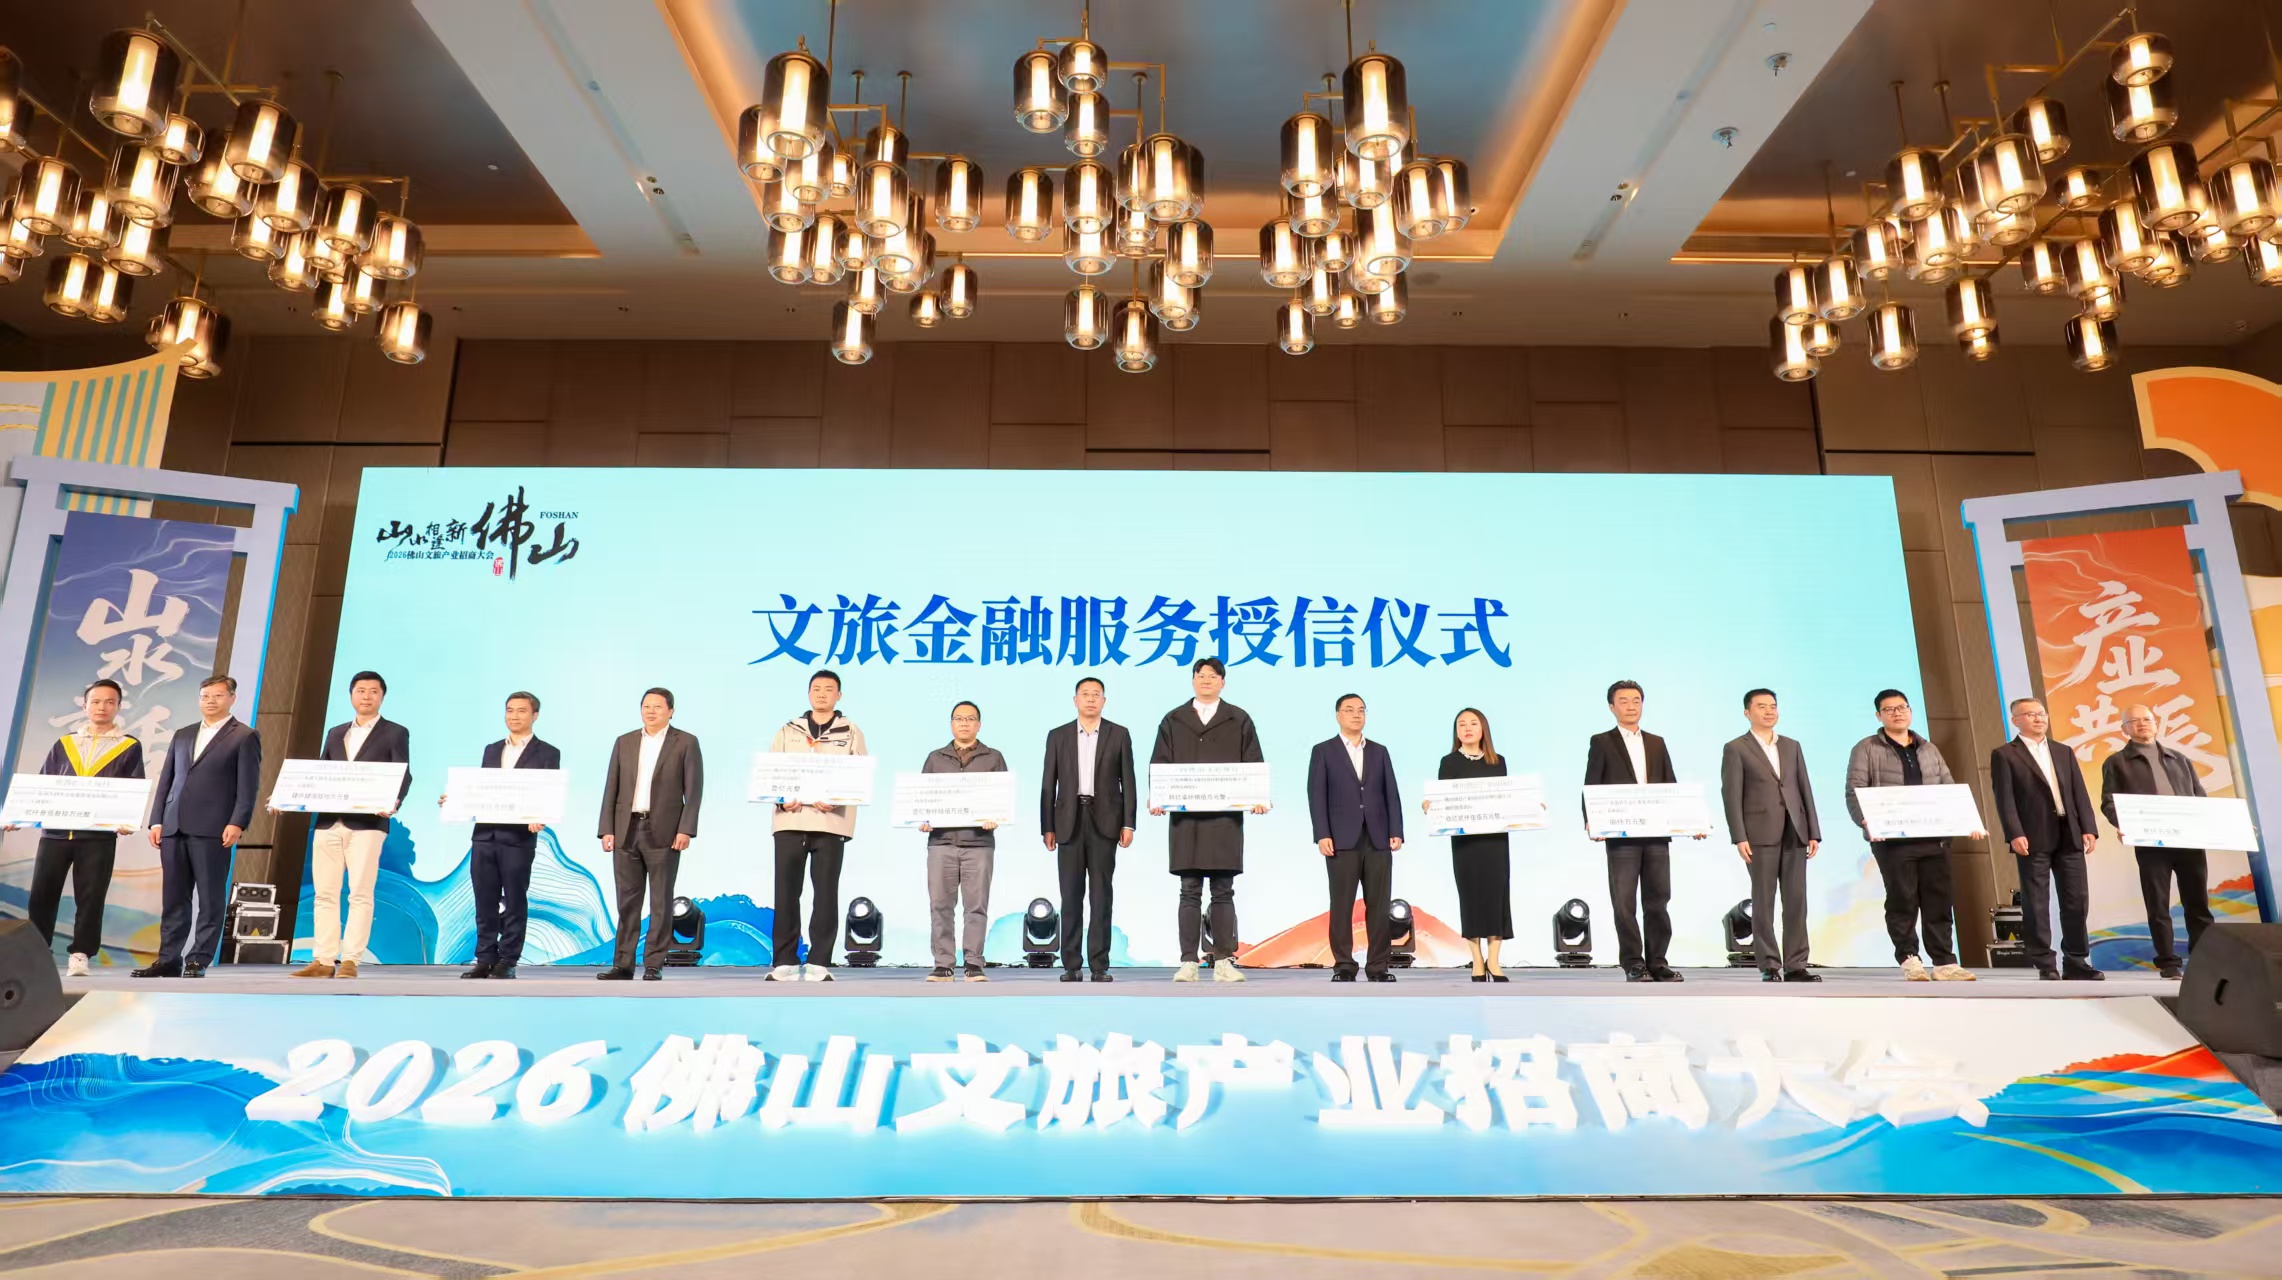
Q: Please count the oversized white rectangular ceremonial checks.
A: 10